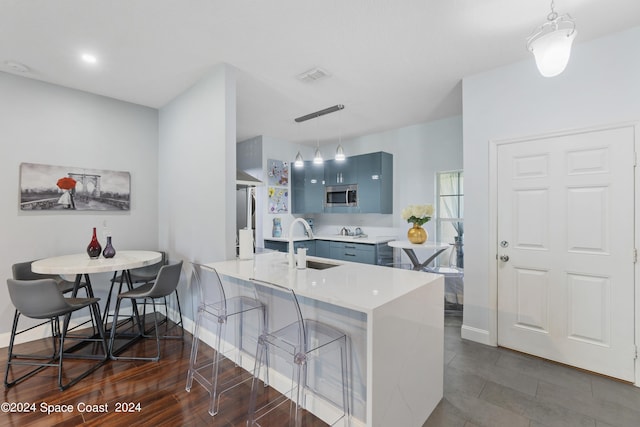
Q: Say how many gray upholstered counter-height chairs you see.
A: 4